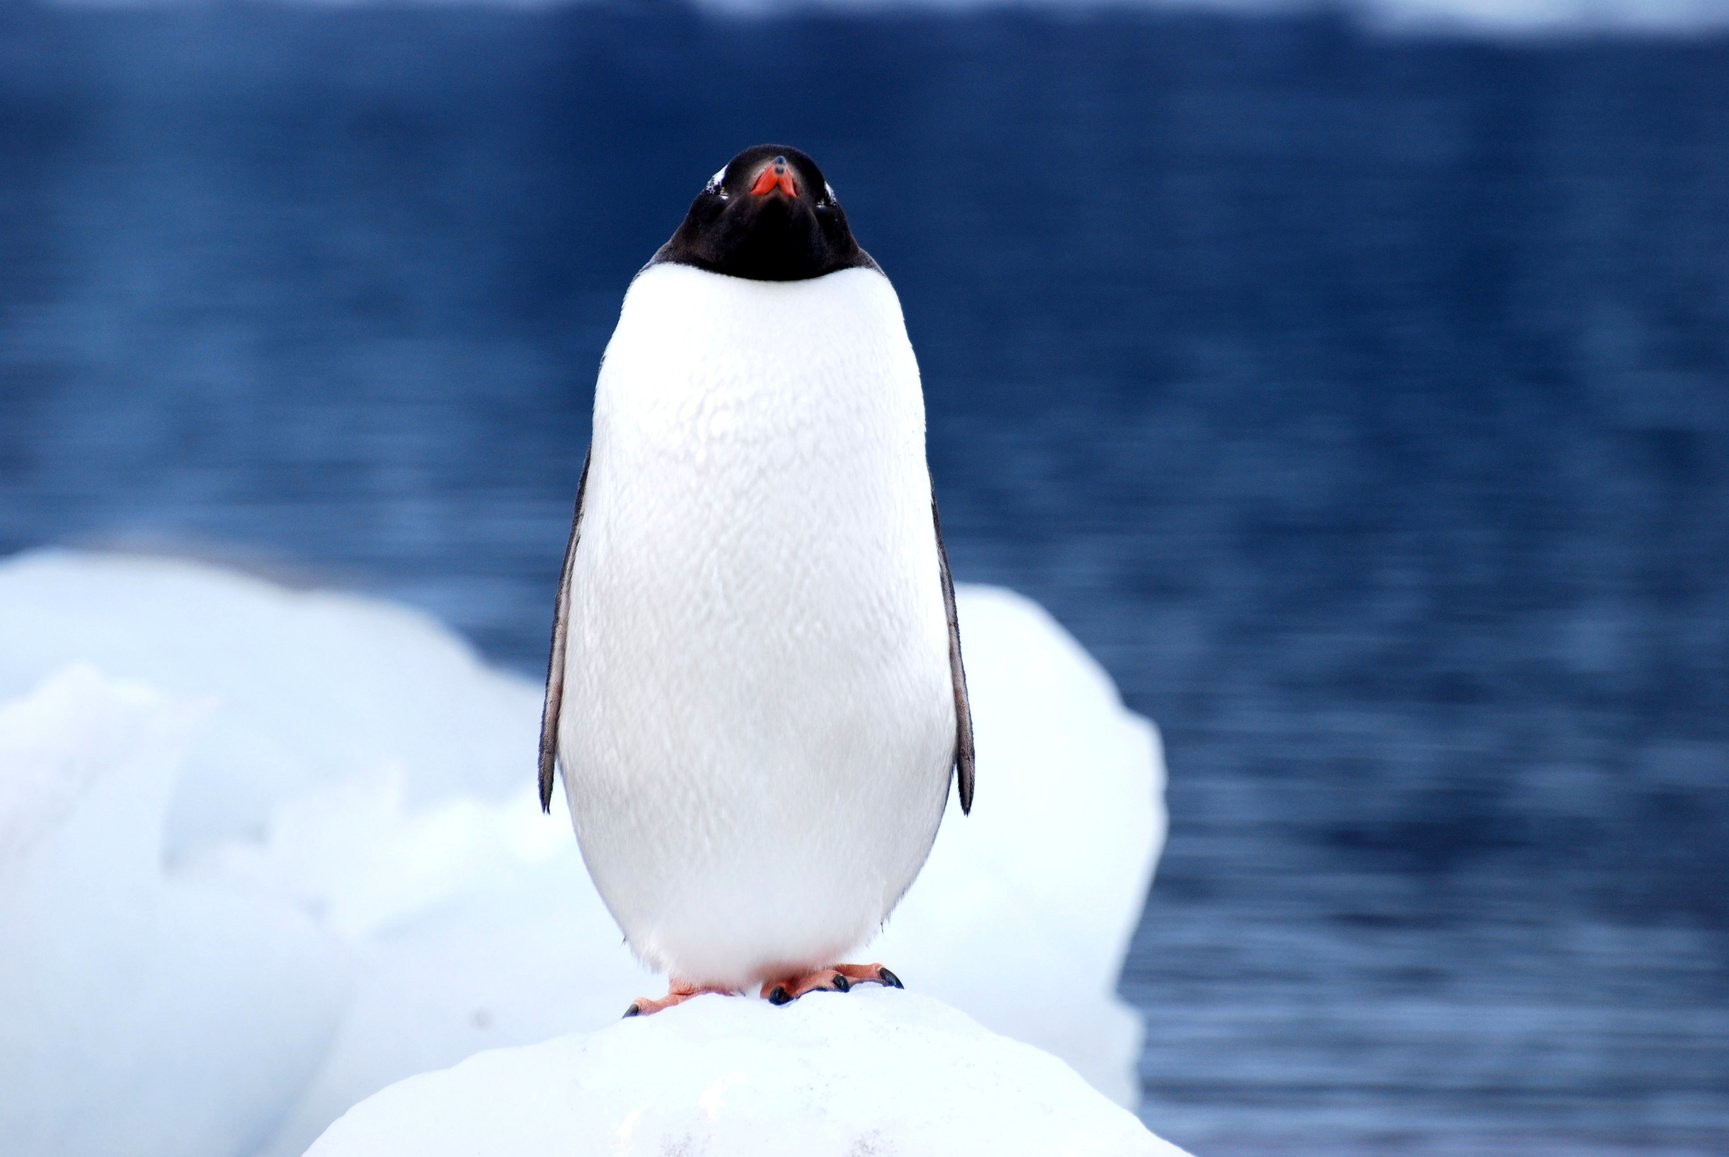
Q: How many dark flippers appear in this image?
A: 2